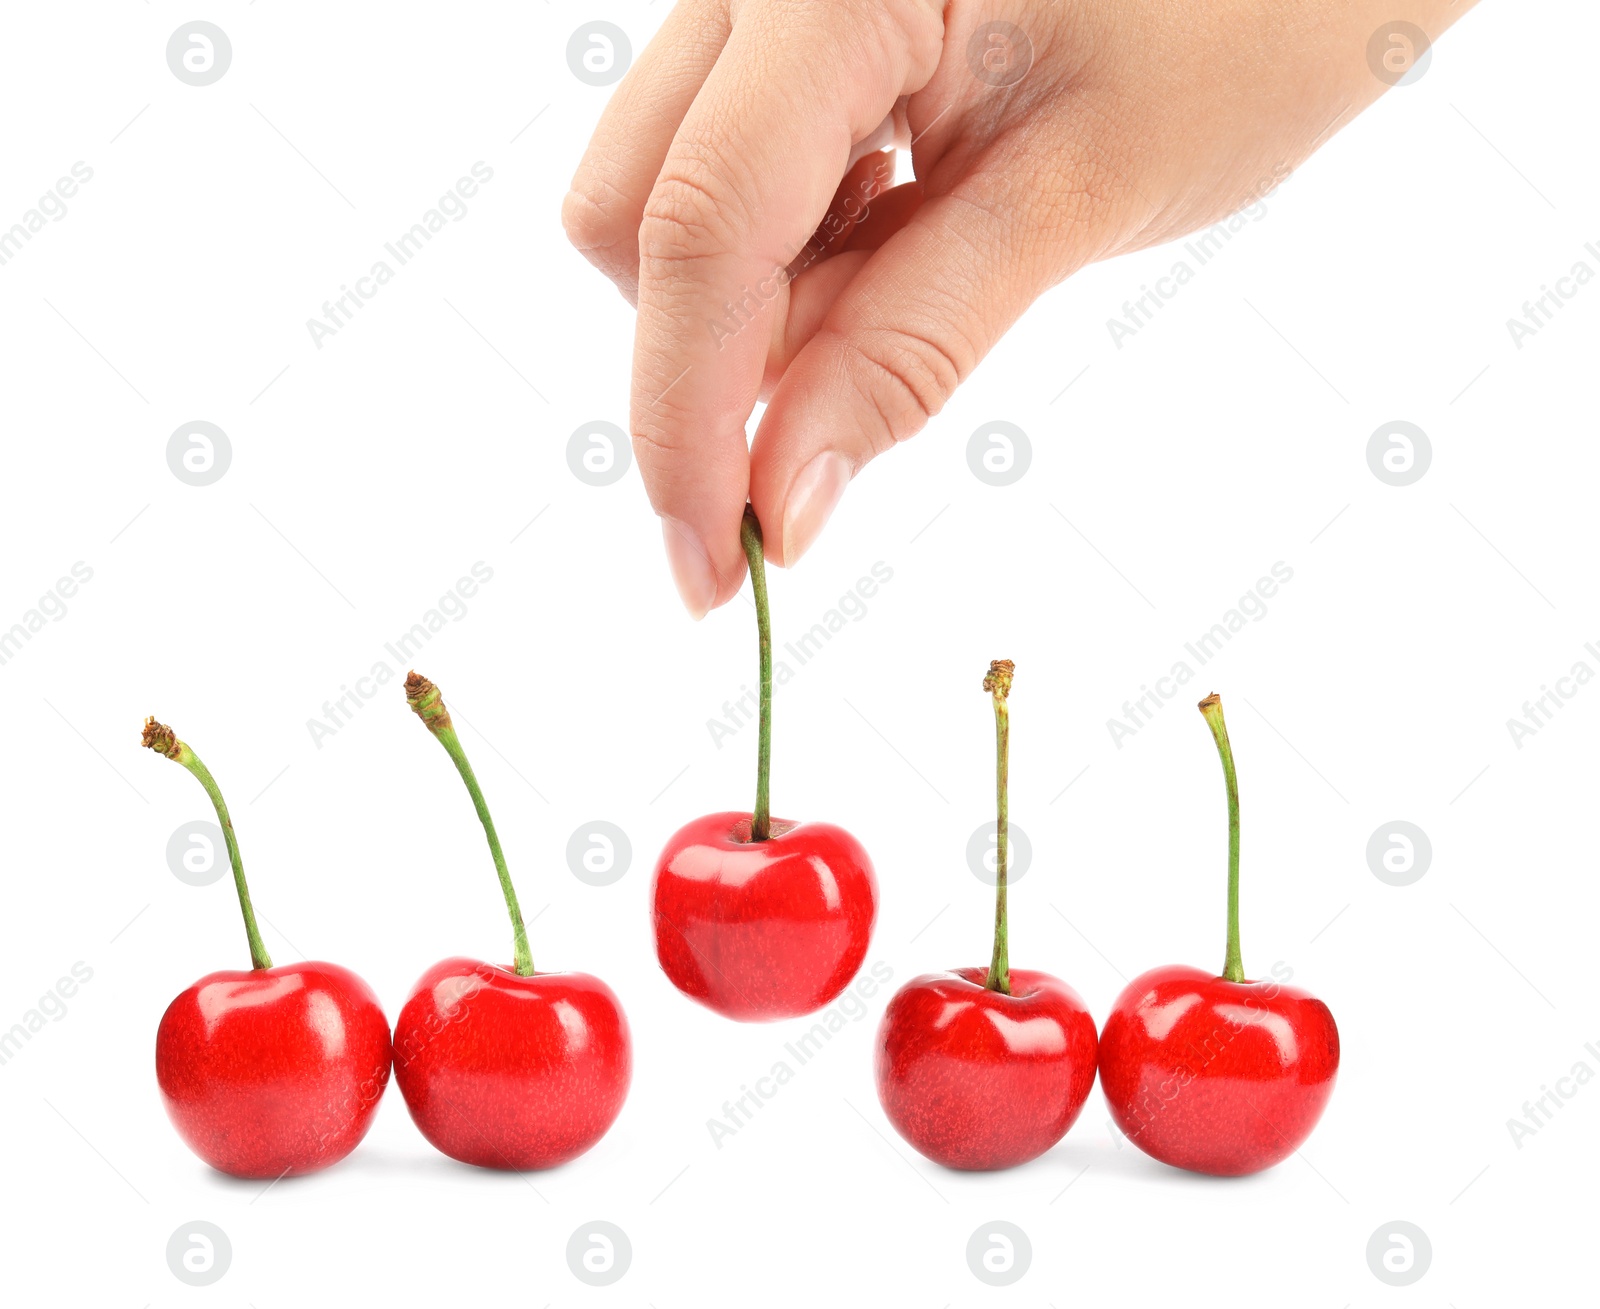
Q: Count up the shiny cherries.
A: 5